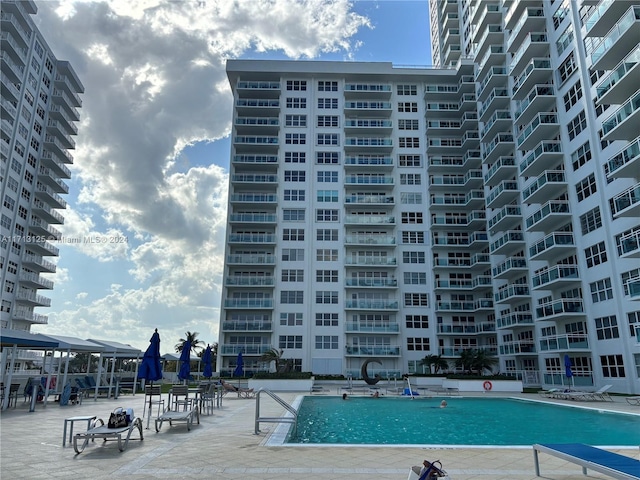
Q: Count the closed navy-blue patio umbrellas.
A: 5